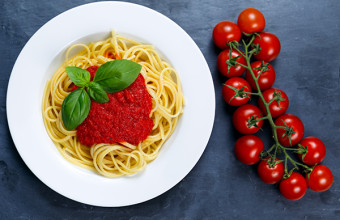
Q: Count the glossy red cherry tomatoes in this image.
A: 14